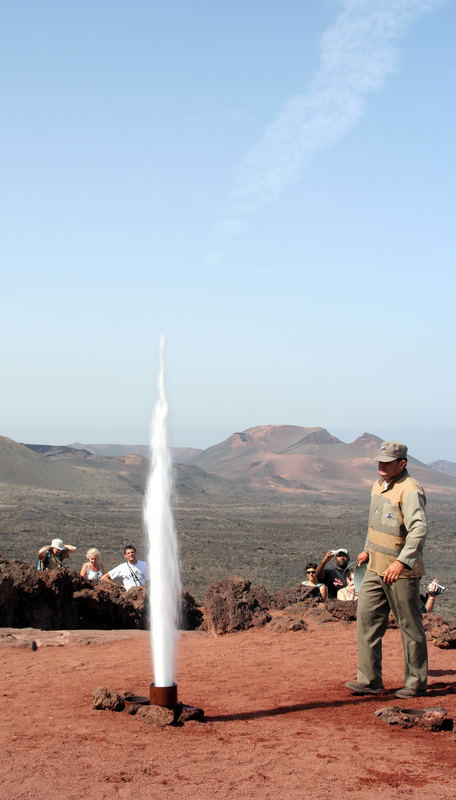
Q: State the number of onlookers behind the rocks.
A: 7